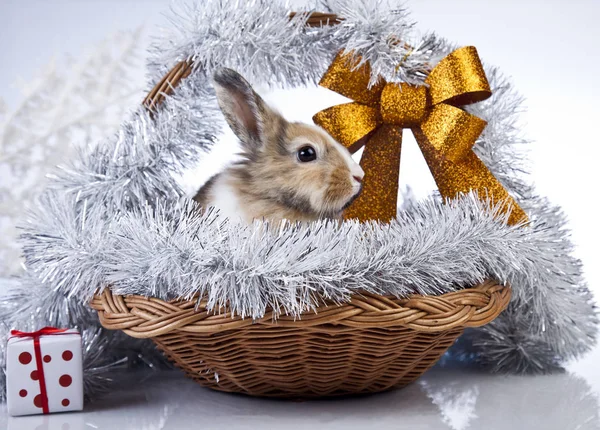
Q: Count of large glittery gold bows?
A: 1